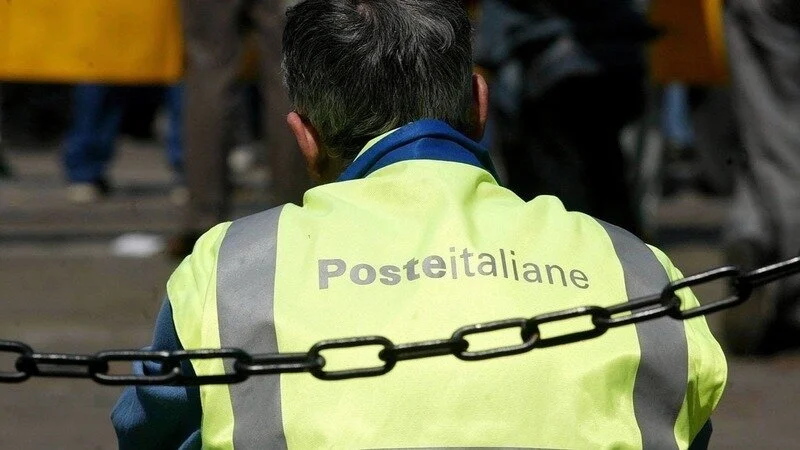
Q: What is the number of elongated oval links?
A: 12